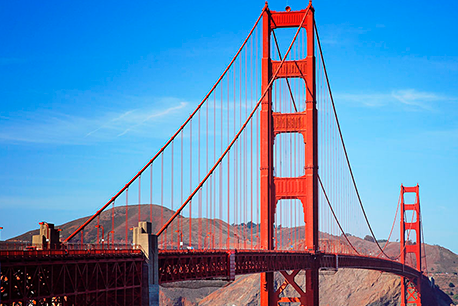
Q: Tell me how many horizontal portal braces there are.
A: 8